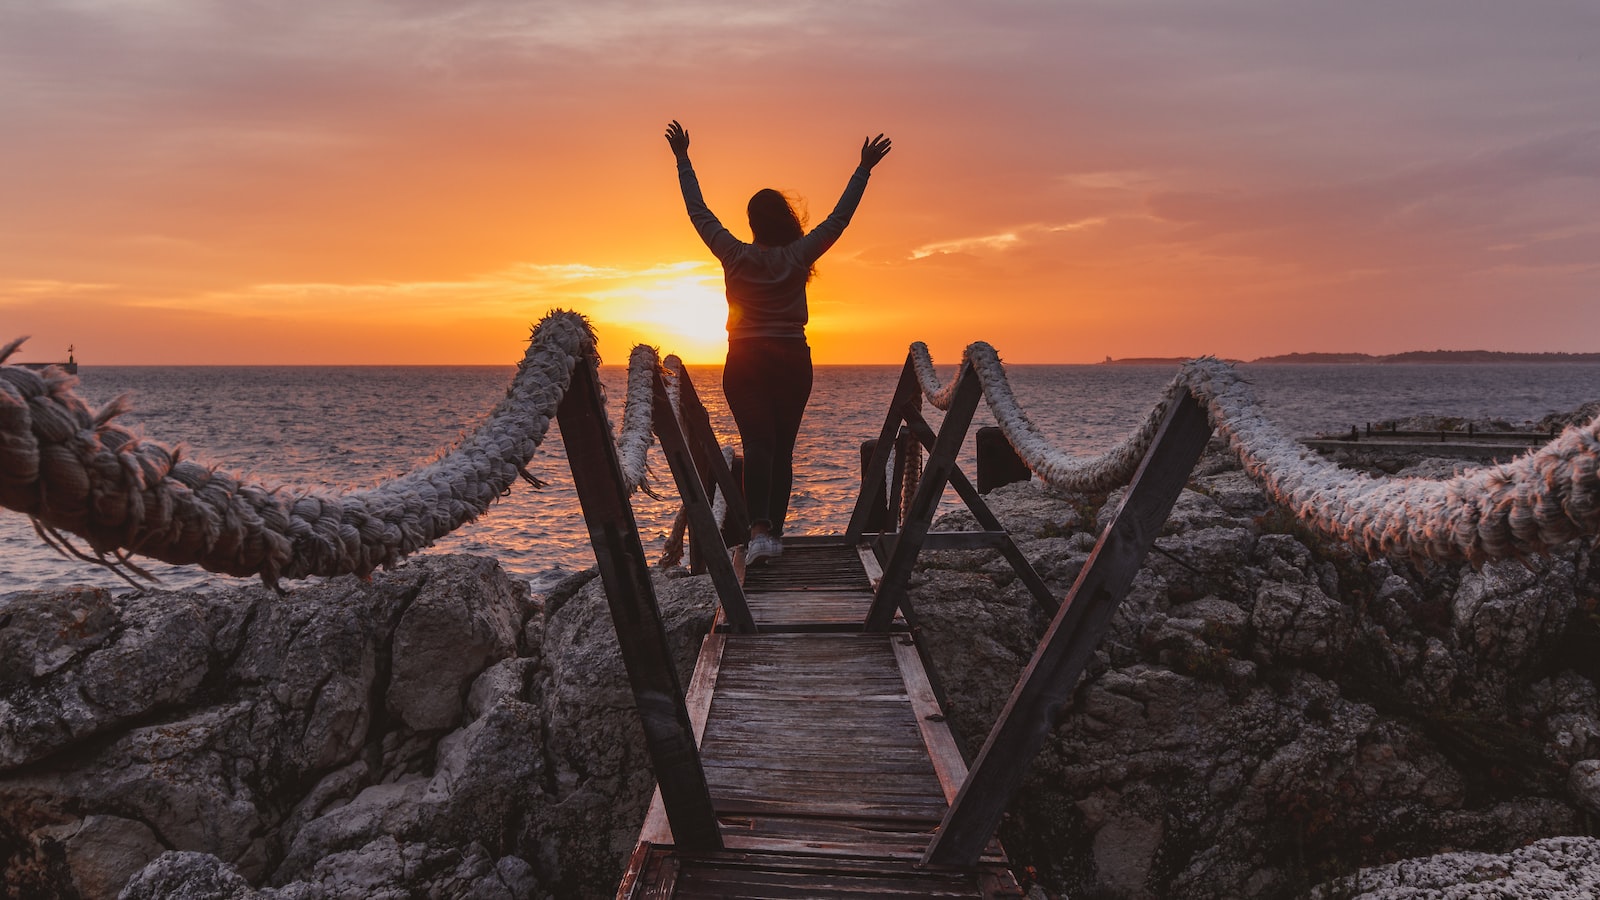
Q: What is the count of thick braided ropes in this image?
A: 2